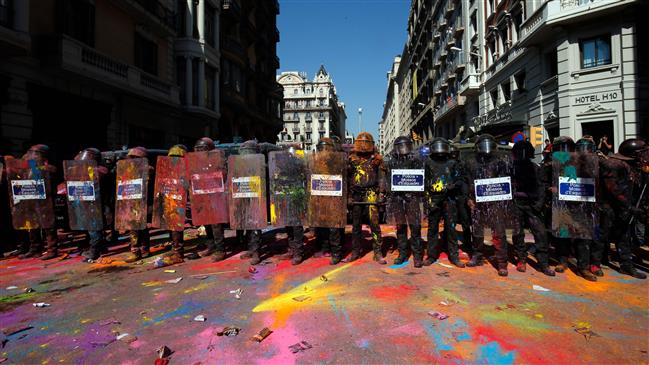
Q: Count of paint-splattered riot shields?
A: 11